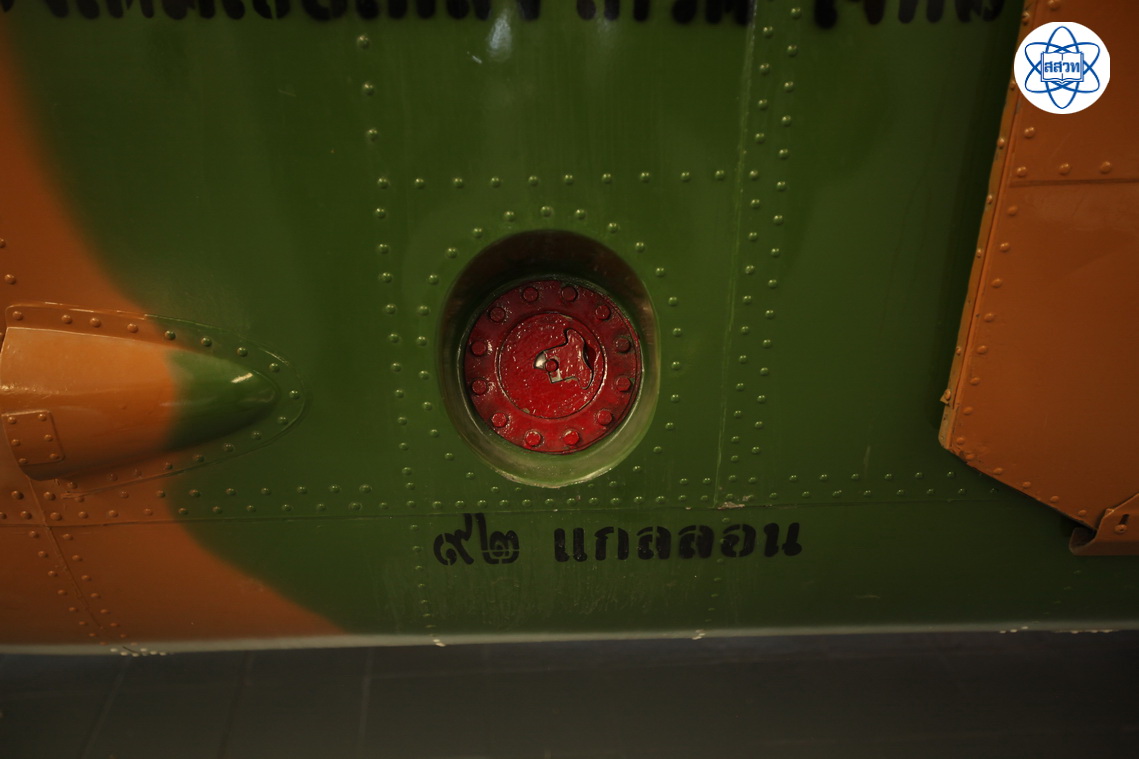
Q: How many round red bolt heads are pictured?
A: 12